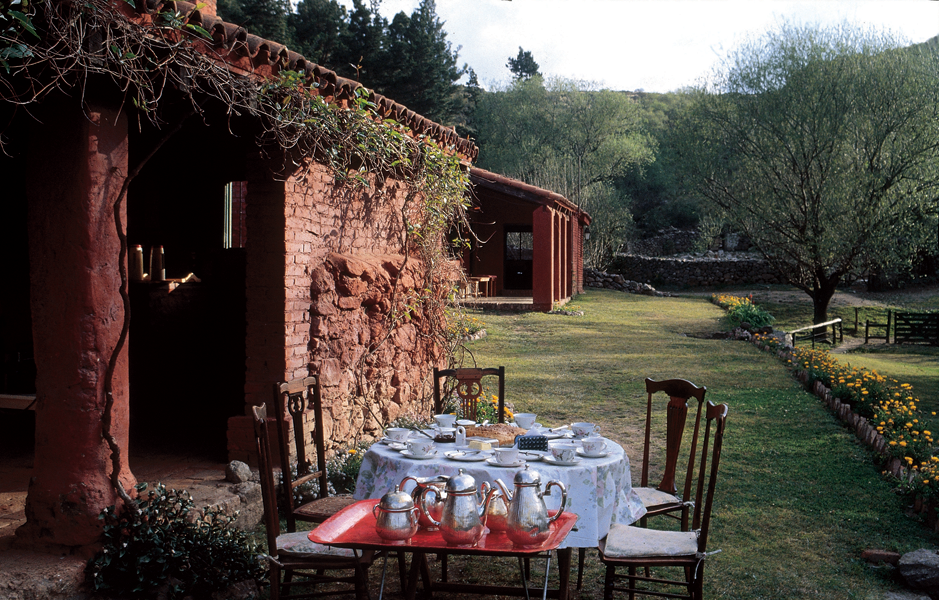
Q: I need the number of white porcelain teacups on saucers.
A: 8